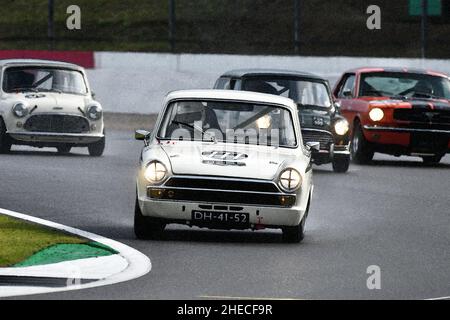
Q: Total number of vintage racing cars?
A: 4